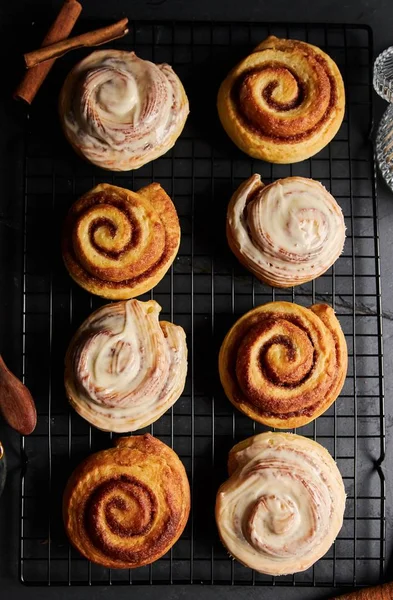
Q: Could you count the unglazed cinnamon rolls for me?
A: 4